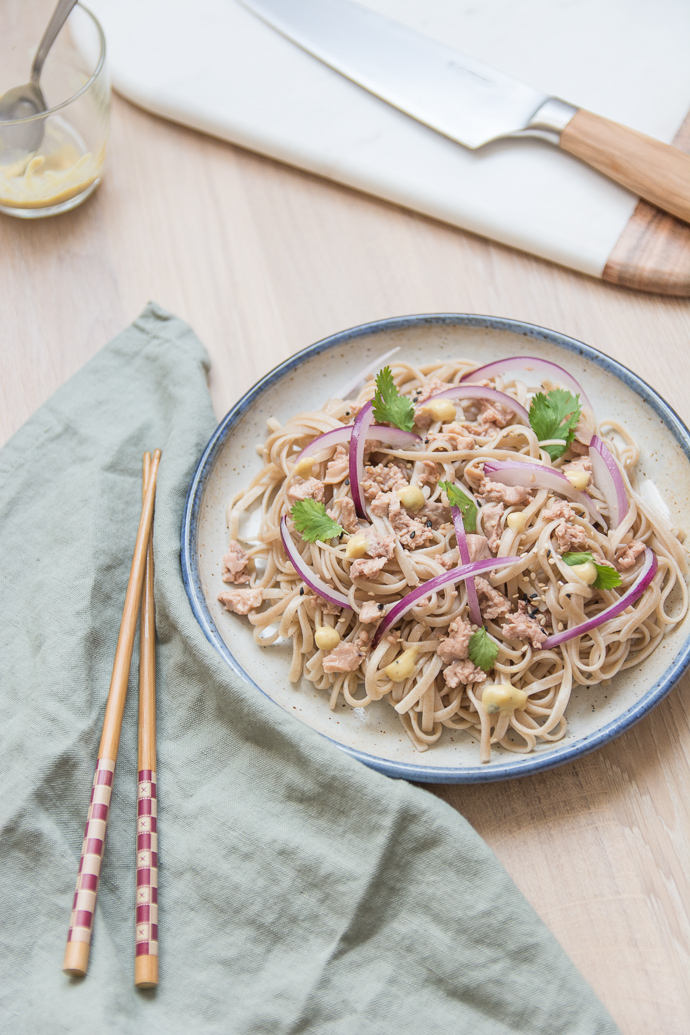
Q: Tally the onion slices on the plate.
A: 11